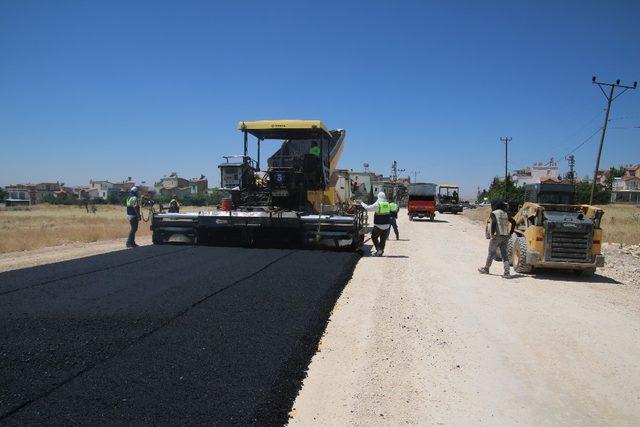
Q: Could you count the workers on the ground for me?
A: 5